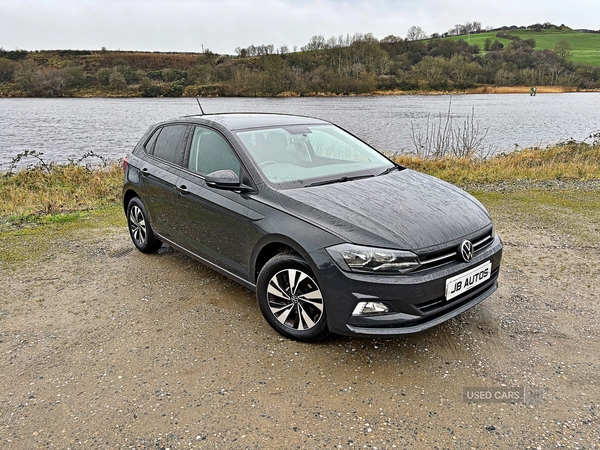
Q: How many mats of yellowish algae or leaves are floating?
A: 0